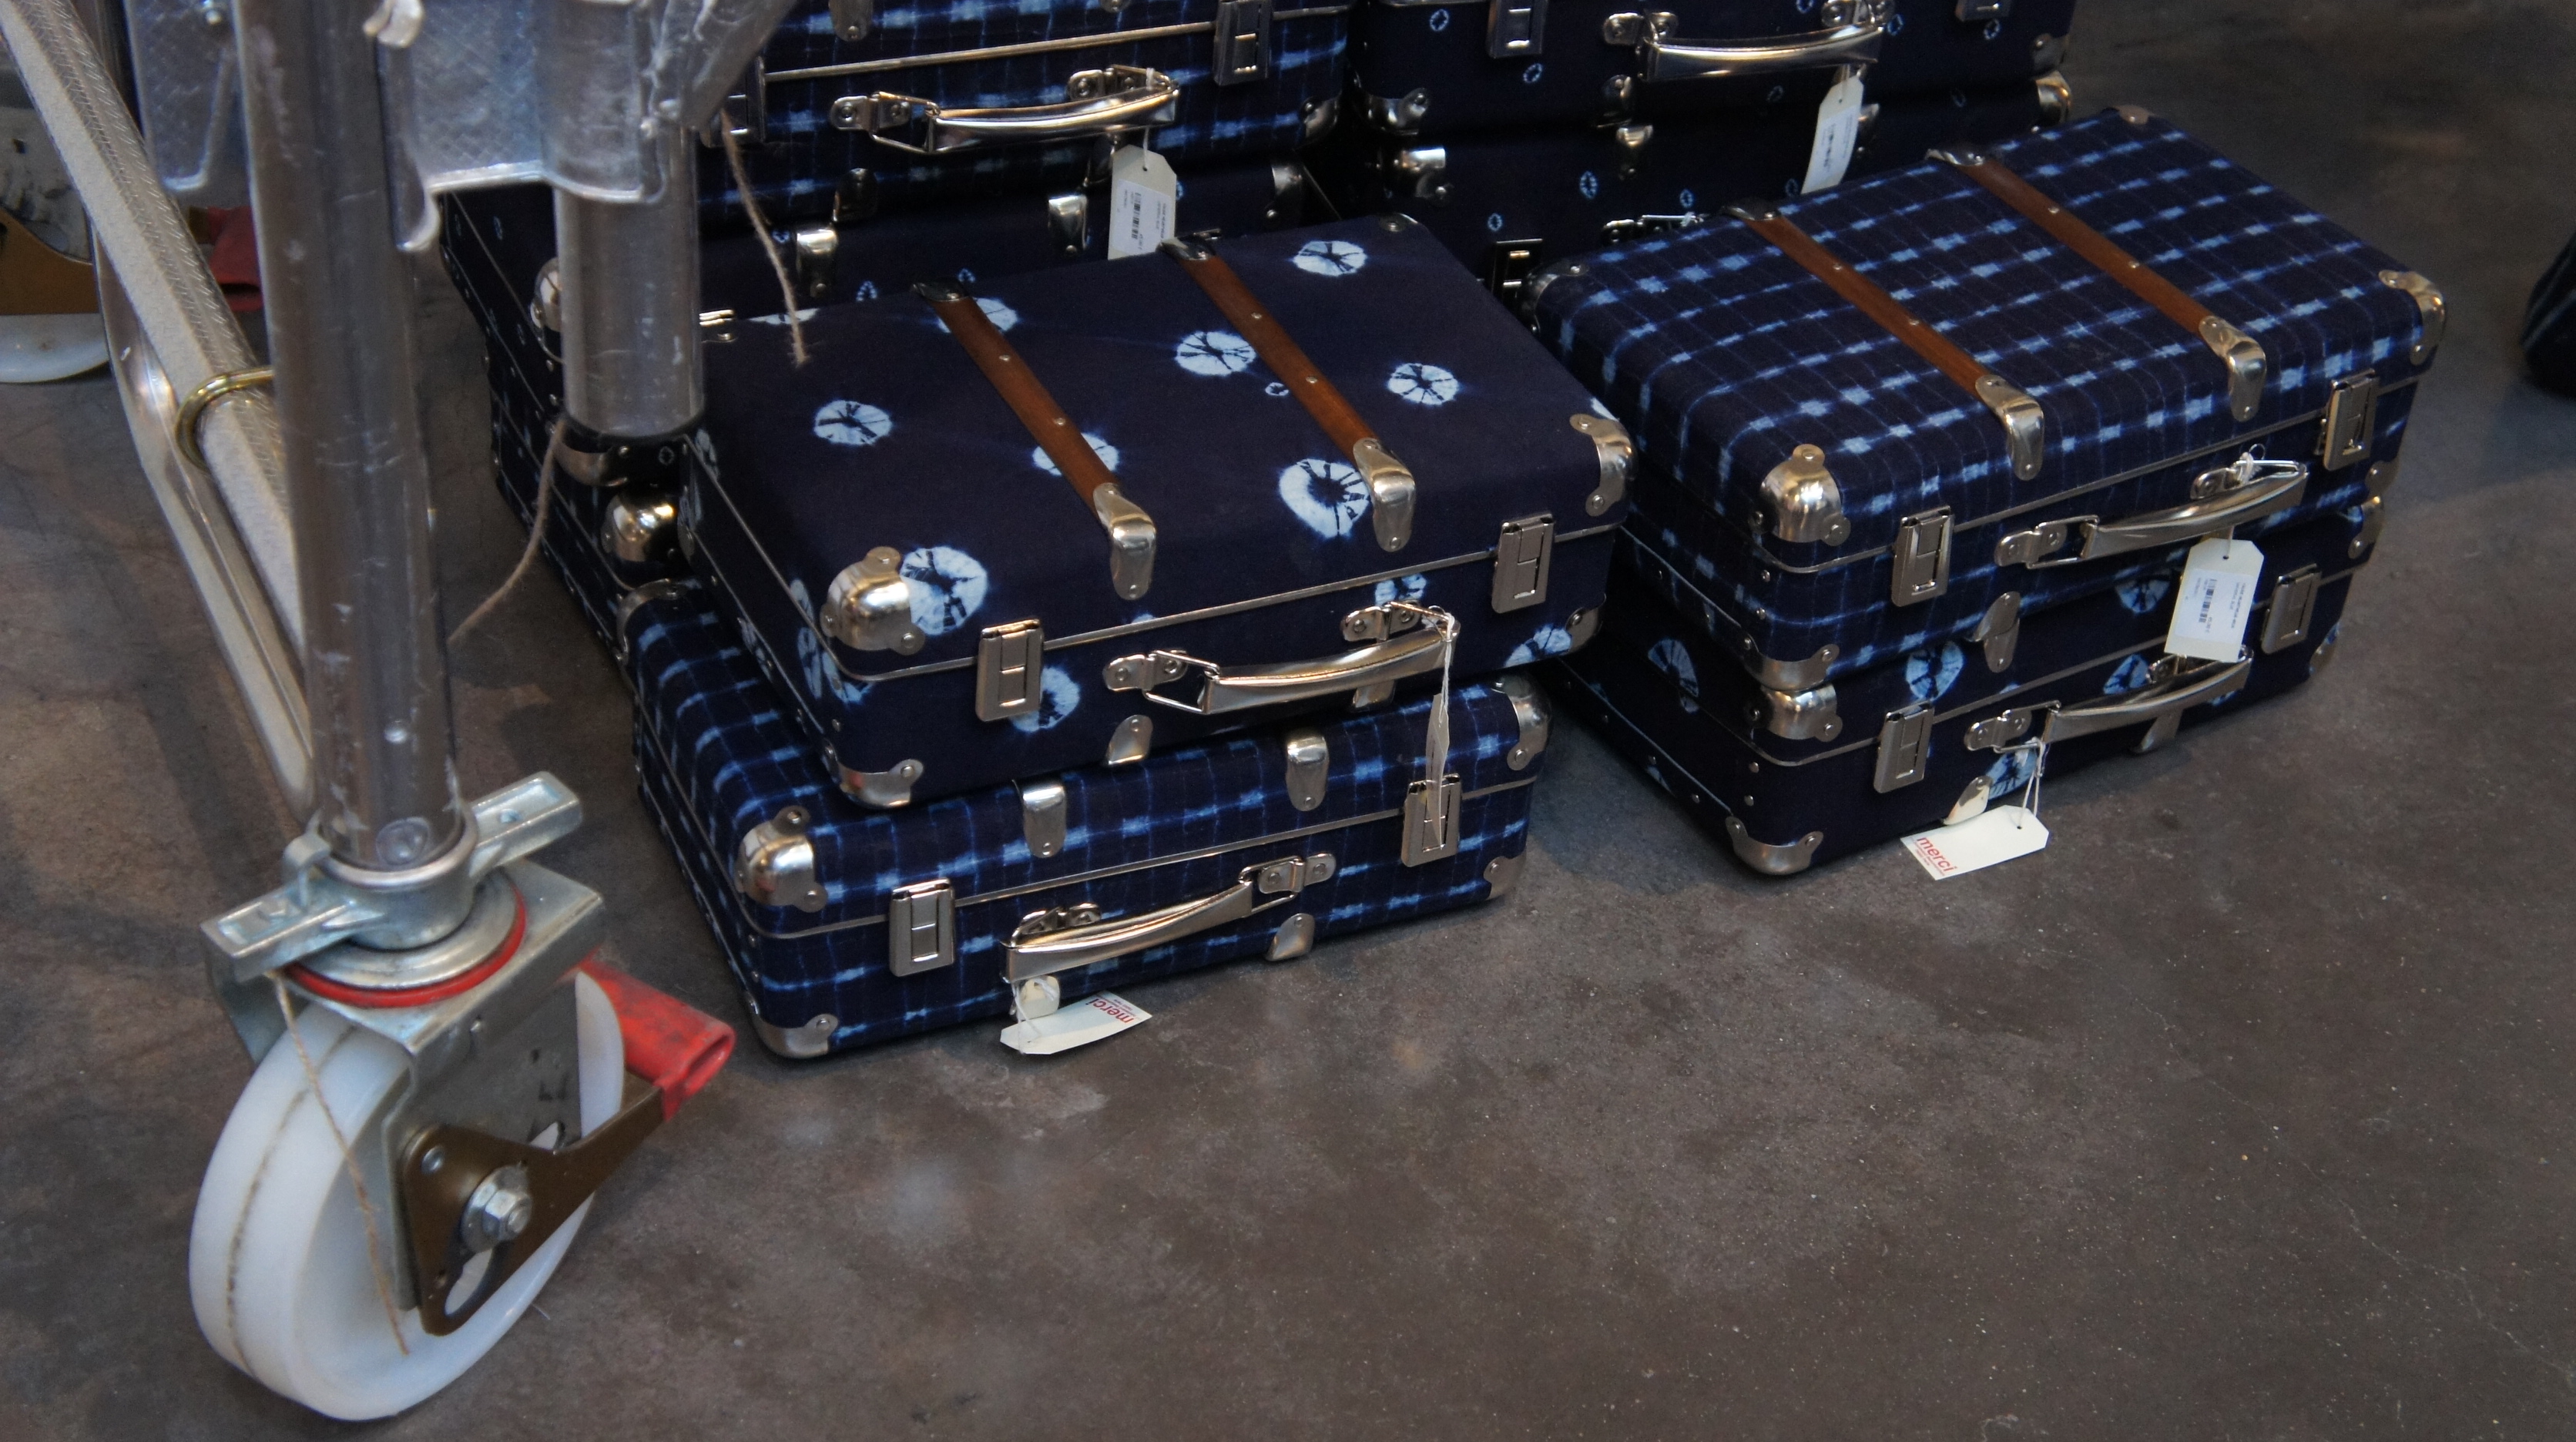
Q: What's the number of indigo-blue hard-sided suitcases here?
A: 9